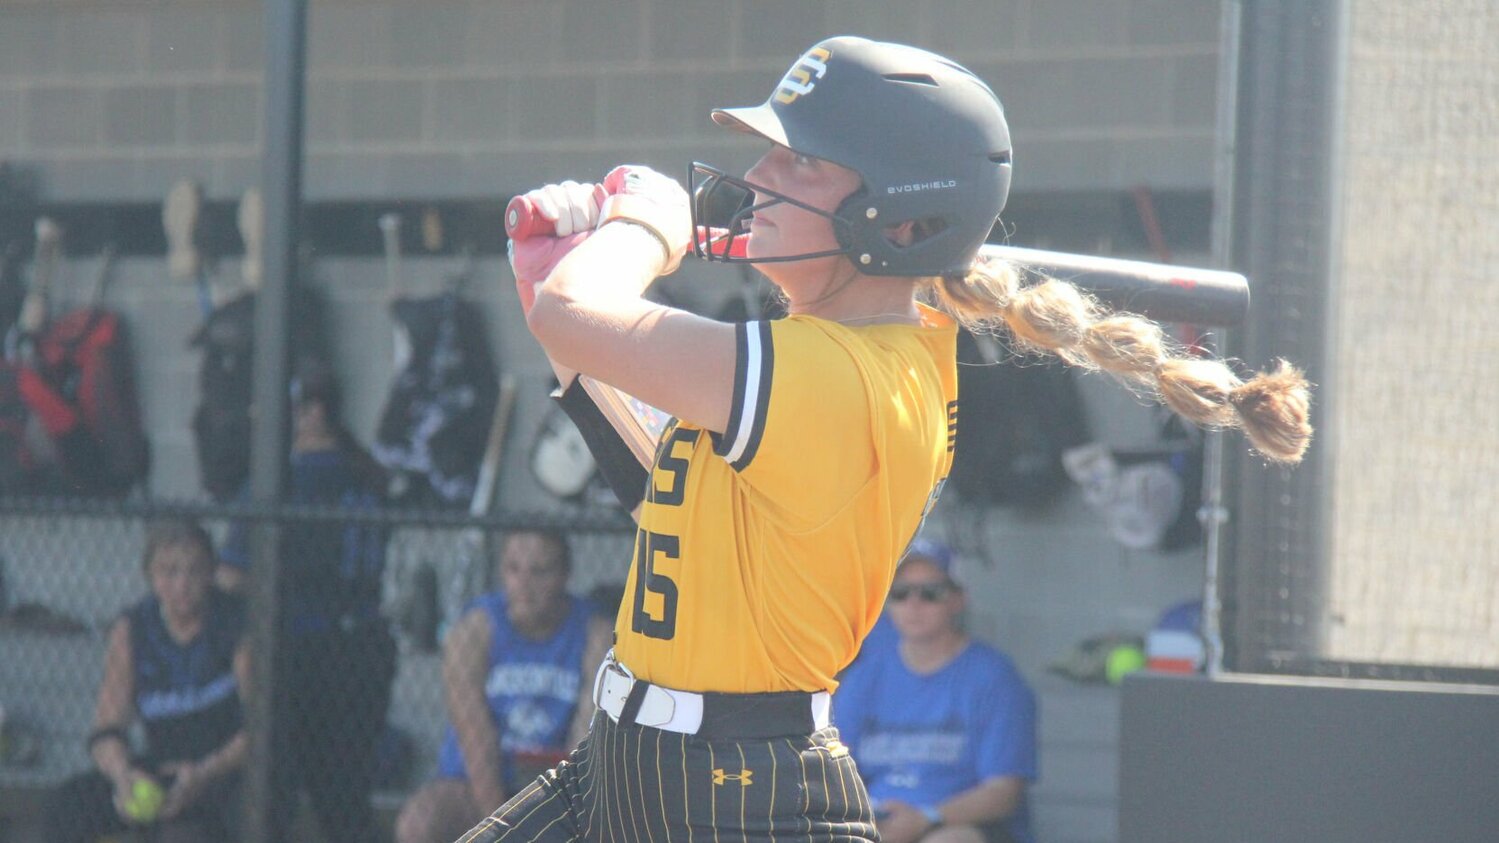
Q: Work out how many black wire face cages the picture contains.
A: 1